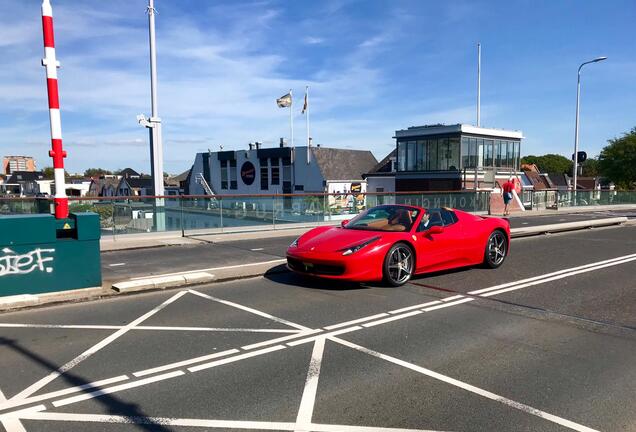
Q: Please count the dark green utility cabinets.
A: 1